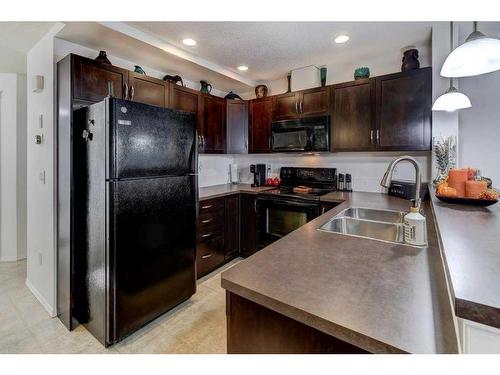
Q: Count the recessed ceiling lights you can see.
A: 3